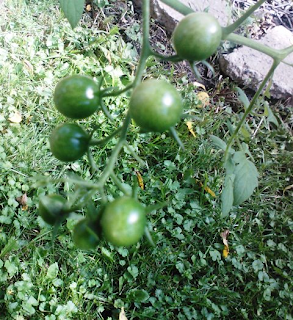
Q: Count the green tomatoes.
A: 7